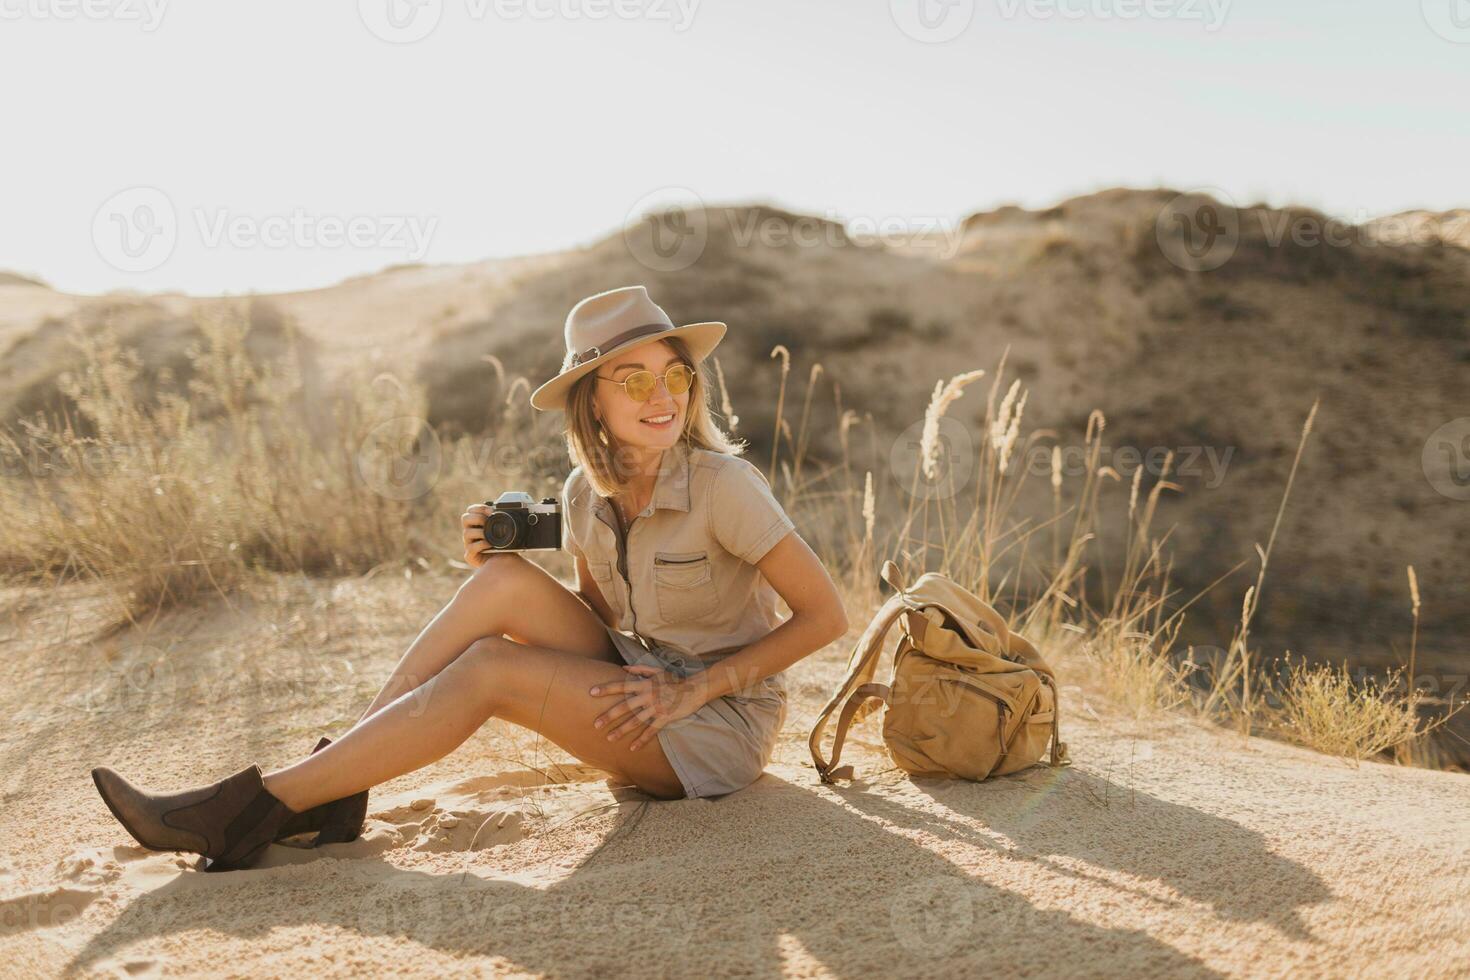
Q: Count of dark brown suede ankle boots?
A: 2